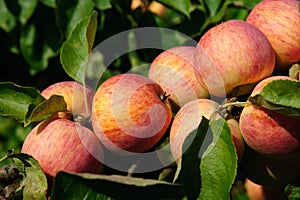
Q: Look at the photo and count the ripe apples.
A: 8